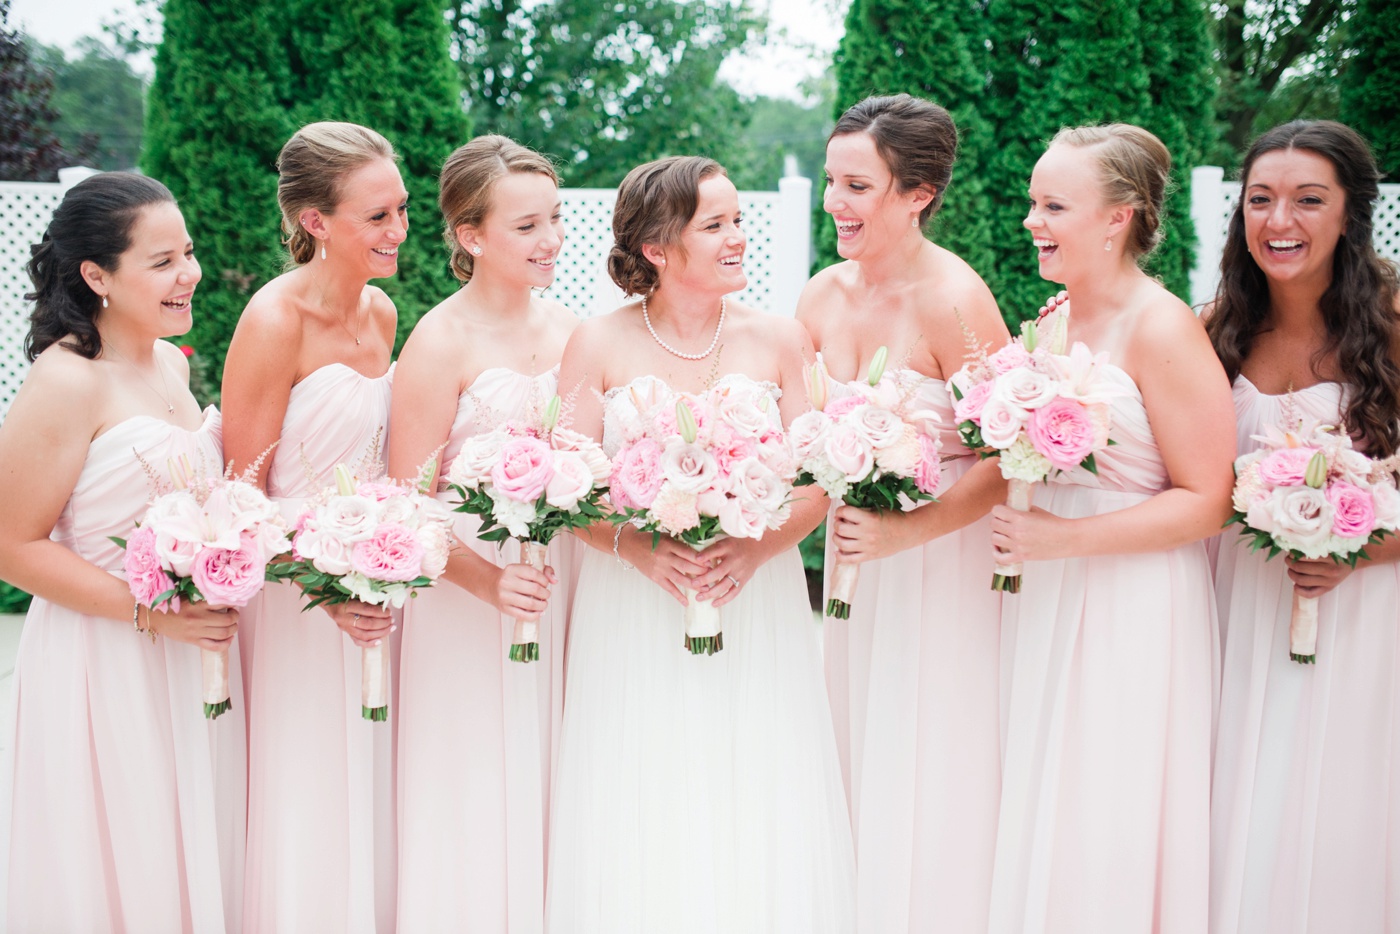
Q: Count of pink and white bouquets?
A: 7